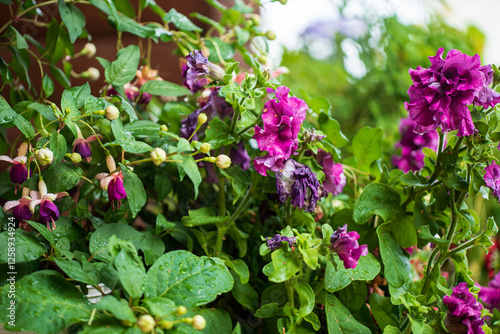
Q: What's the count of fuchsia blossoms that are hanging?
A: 5